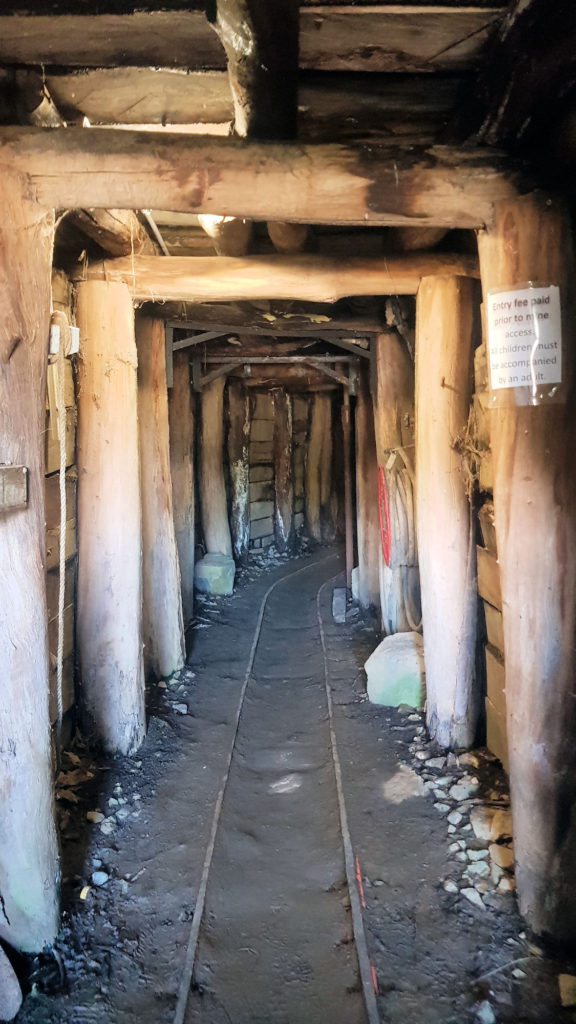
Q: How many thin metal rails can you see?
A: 2